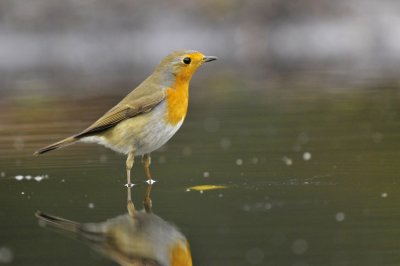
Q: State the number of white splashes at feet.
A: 2